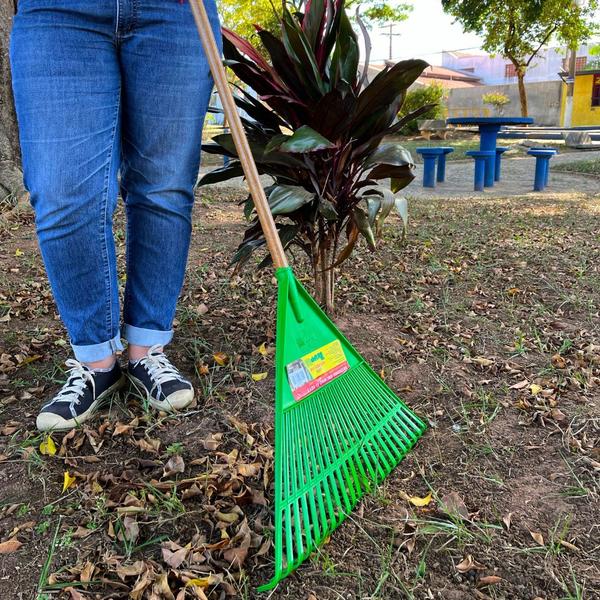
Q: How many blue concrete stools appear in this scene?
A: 6